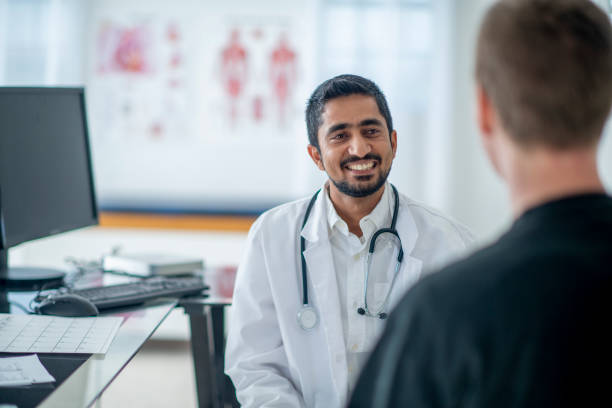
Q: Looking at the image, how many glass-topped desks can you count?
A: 1